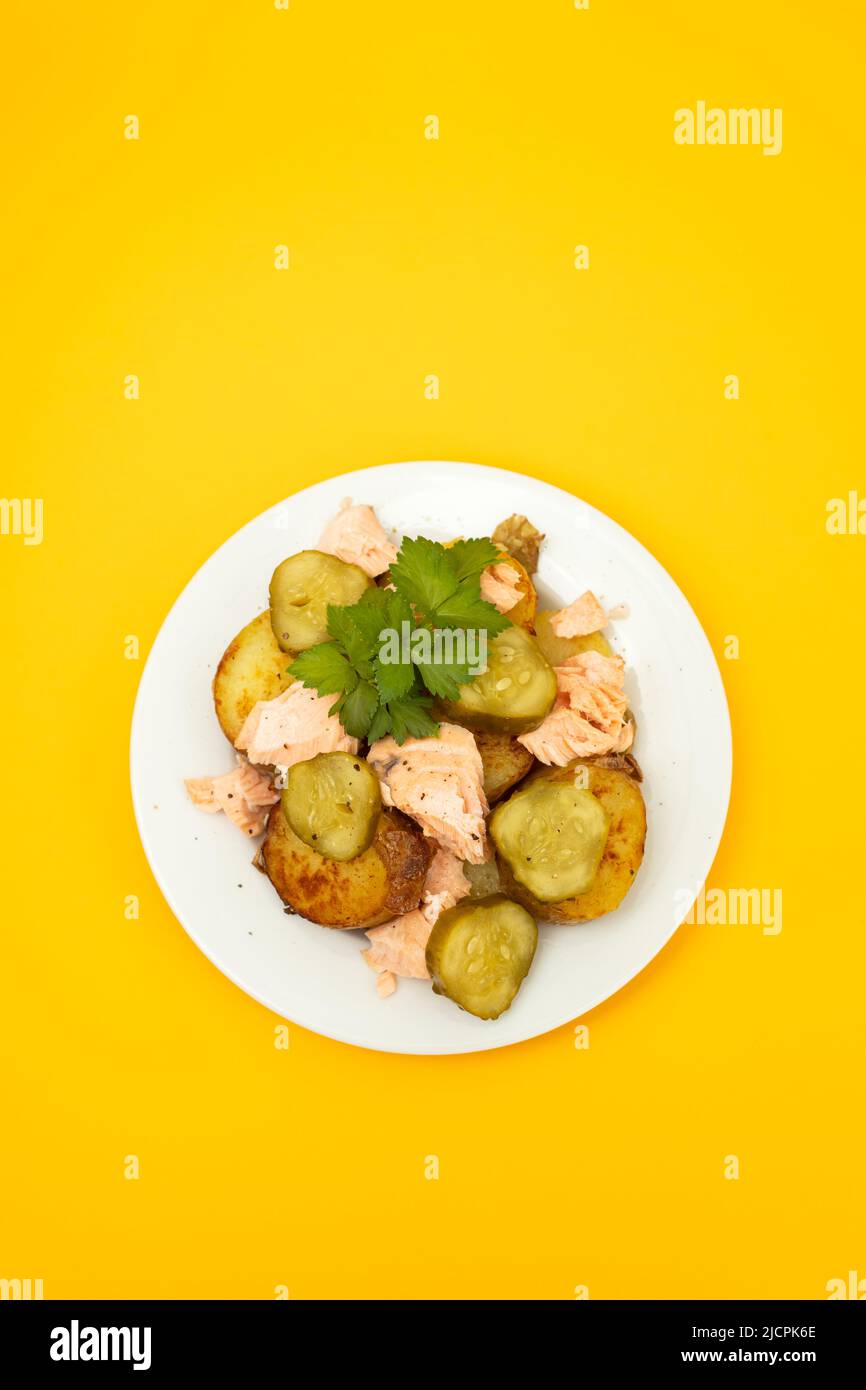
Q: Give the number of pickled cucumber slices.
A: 5